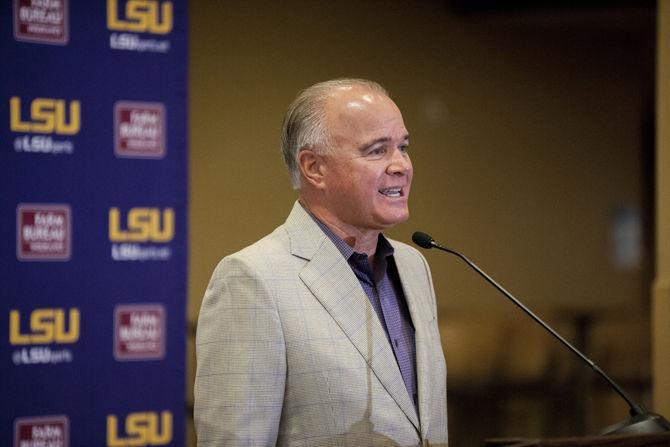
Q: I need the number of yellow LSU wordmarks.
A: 5